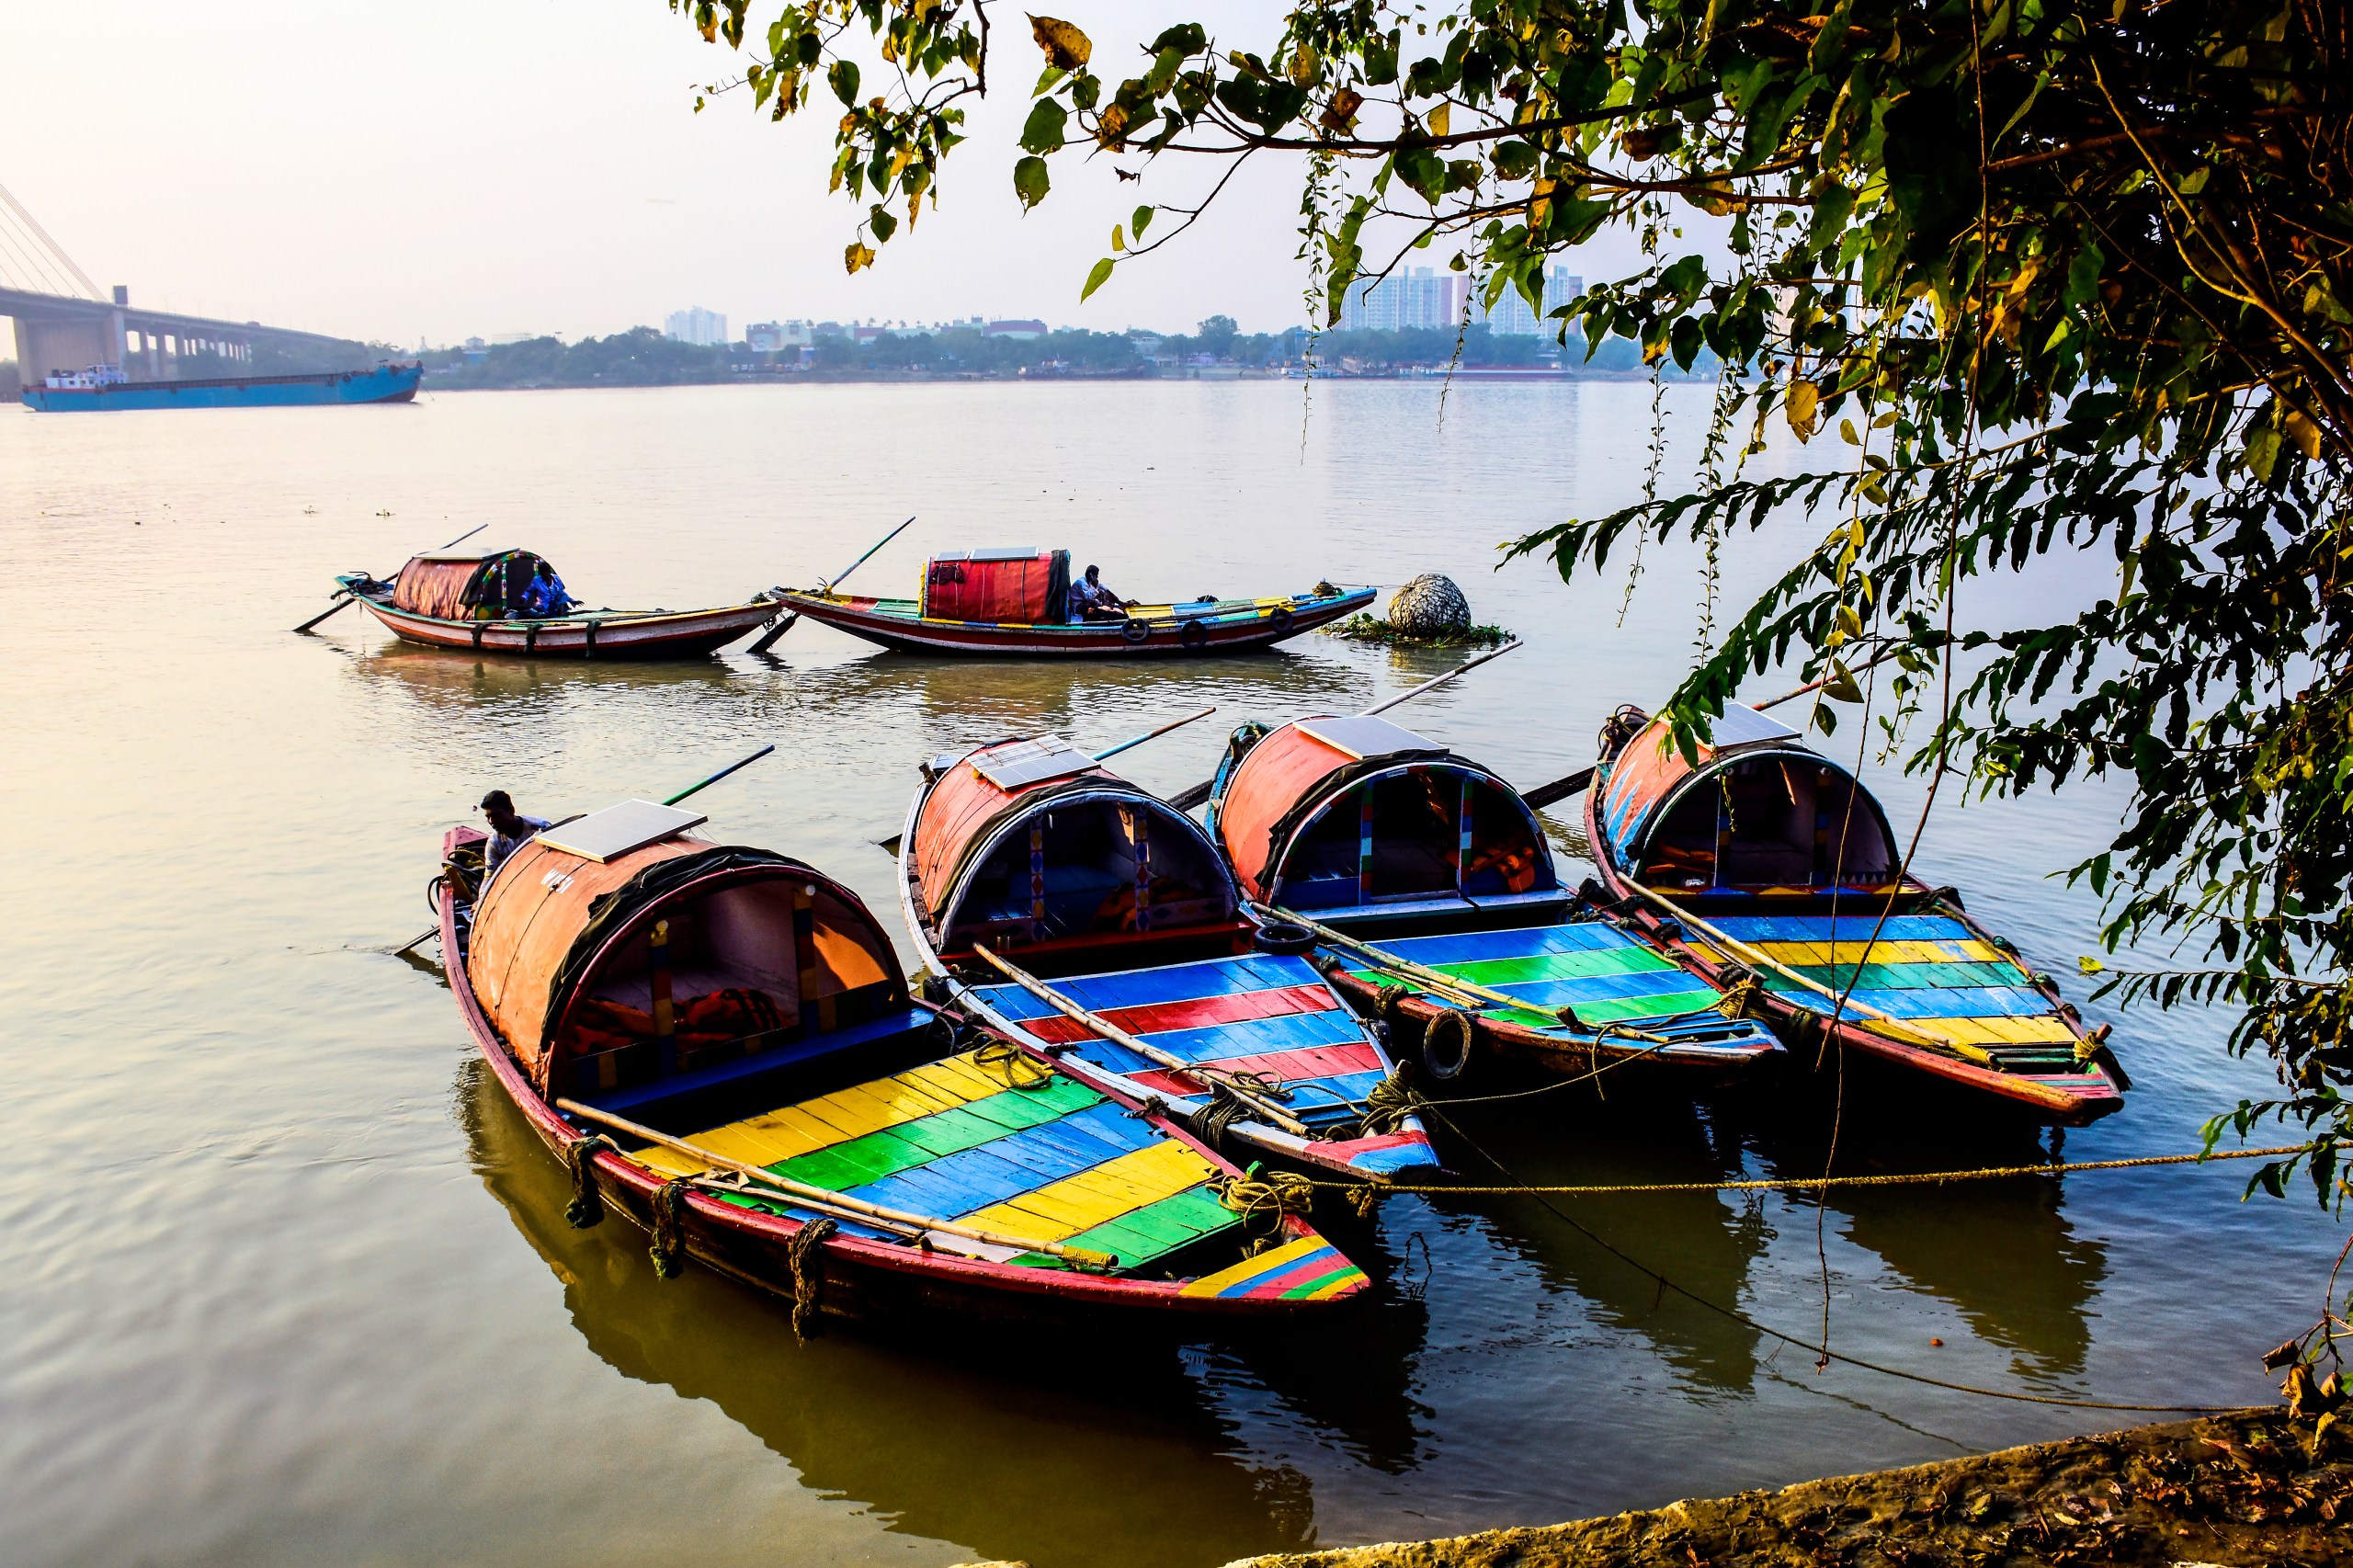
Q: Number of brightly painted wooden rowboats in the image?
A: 6